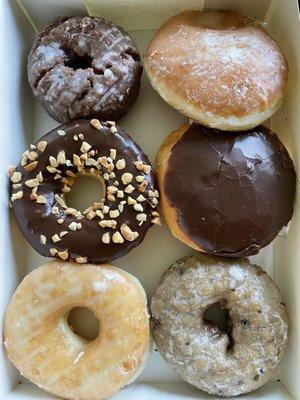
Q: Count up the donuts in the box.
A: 6